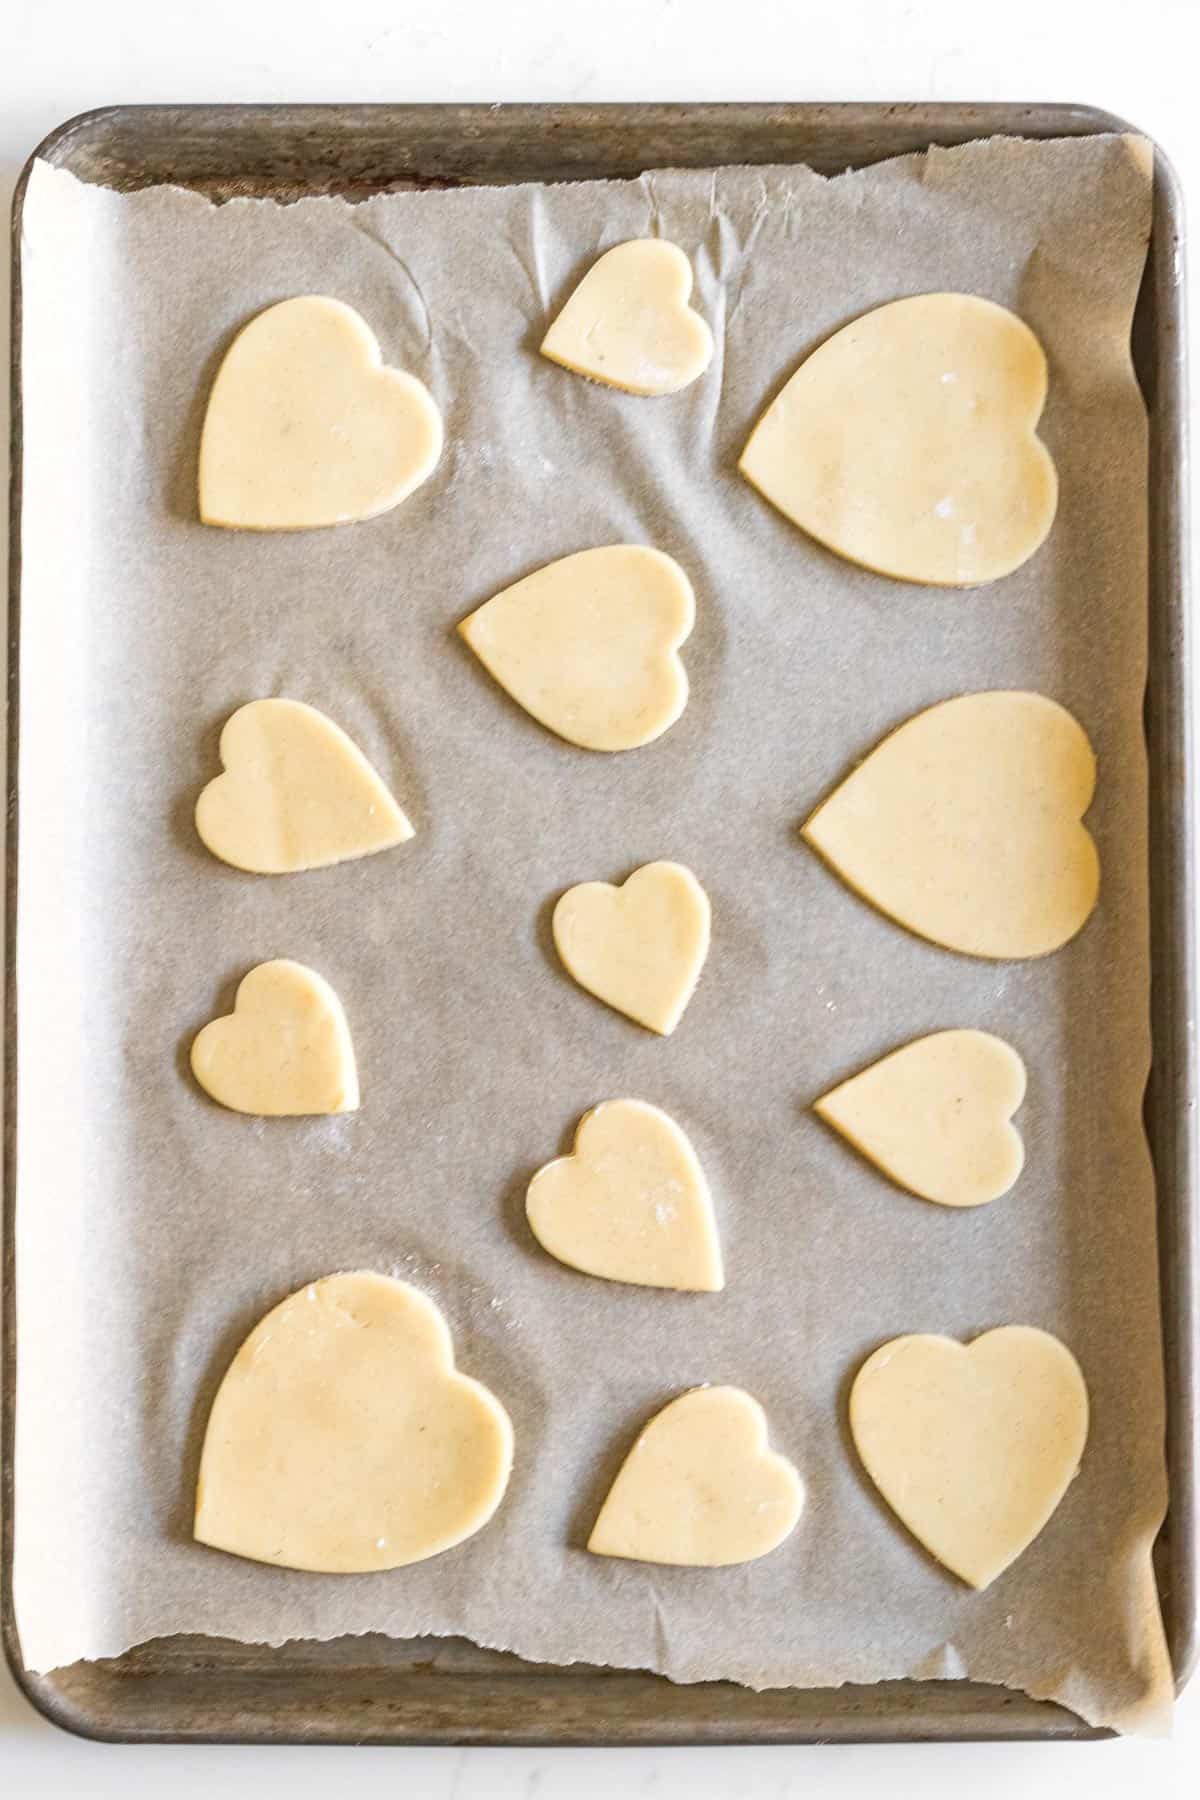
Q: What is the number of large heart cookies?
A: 3